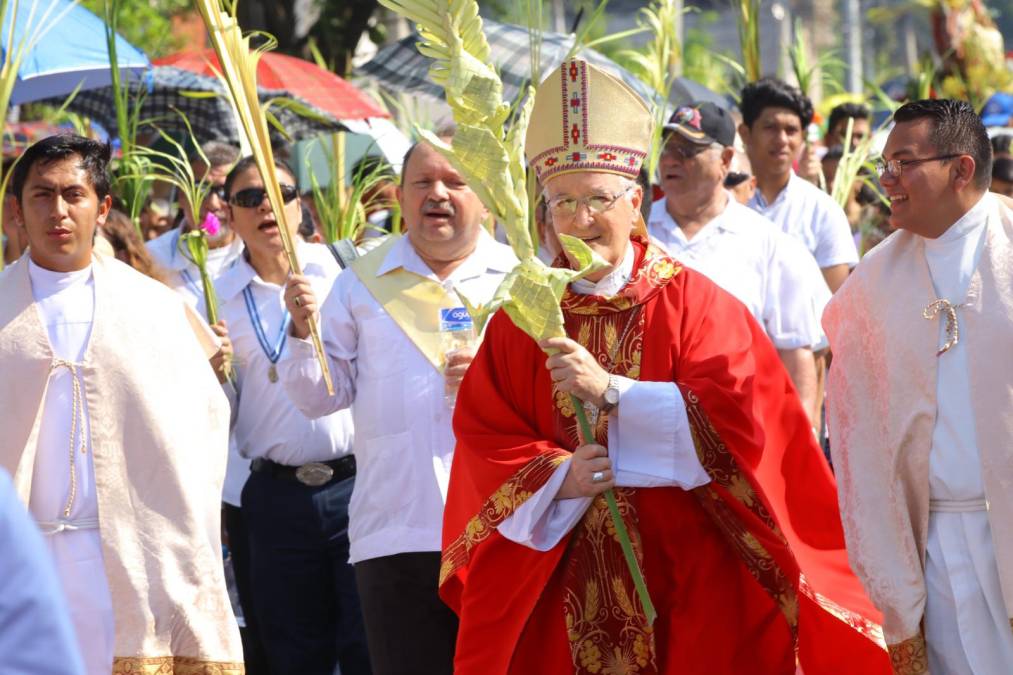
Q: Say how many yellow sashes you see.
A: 1